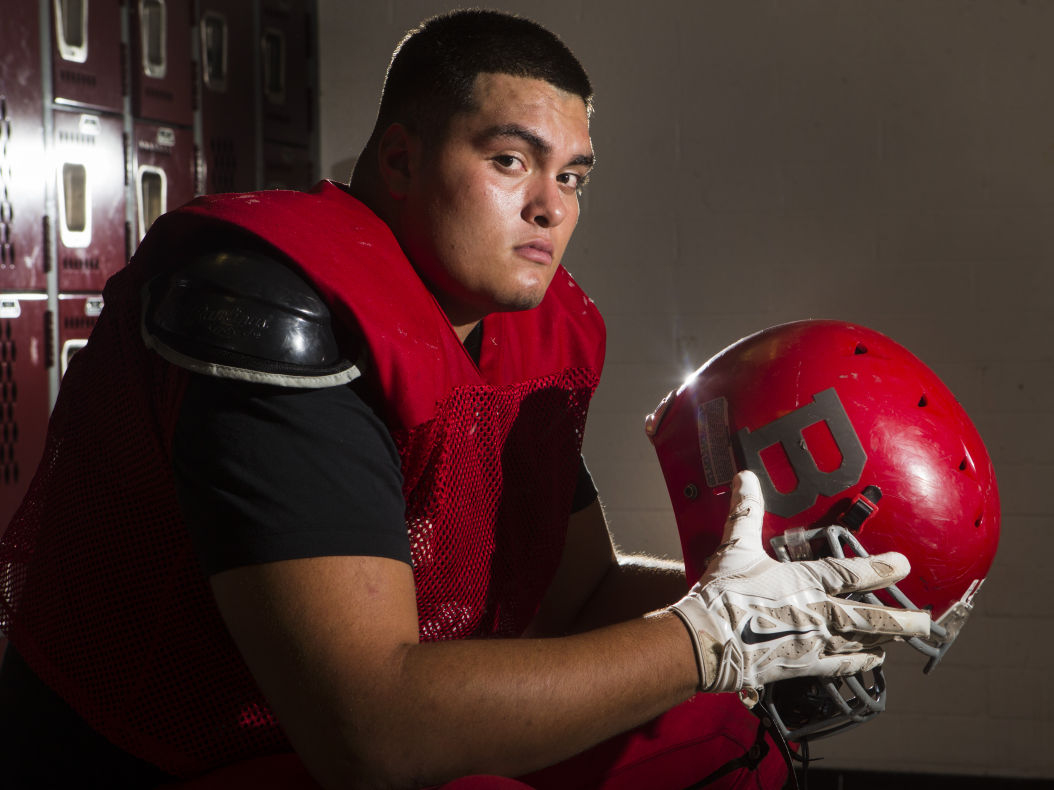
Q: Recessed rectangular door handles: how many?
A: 7